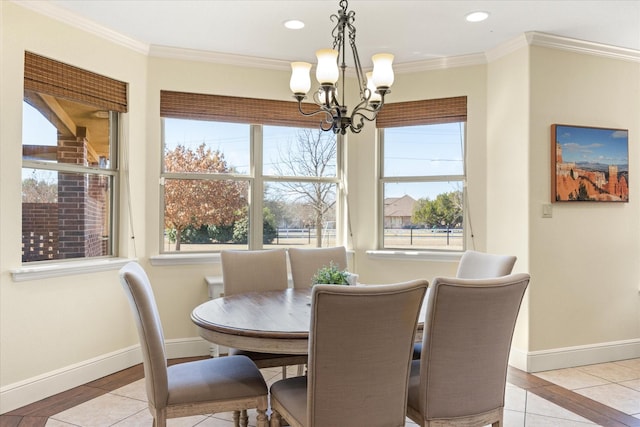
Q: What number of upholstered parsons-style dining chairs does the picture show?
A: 6